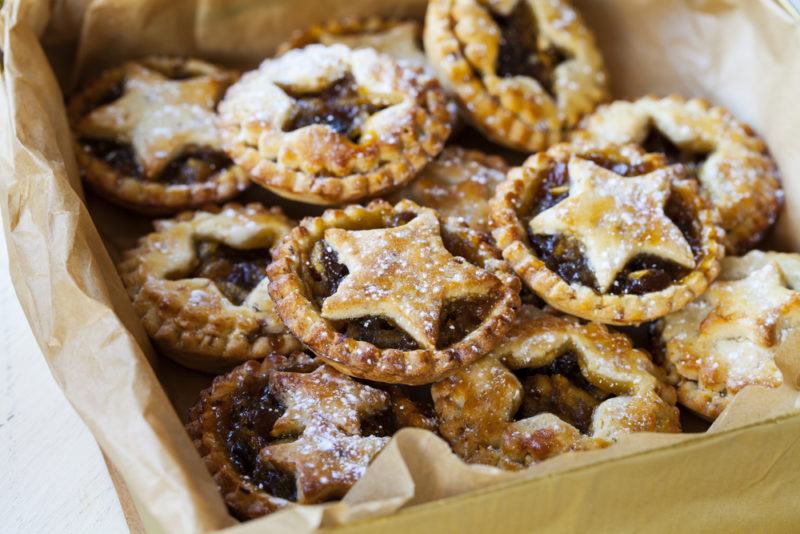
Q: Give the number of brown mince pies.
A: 12